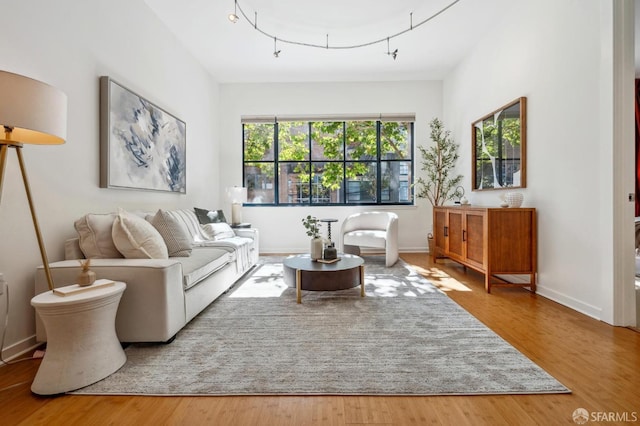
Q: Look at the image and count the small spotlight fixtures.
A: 3